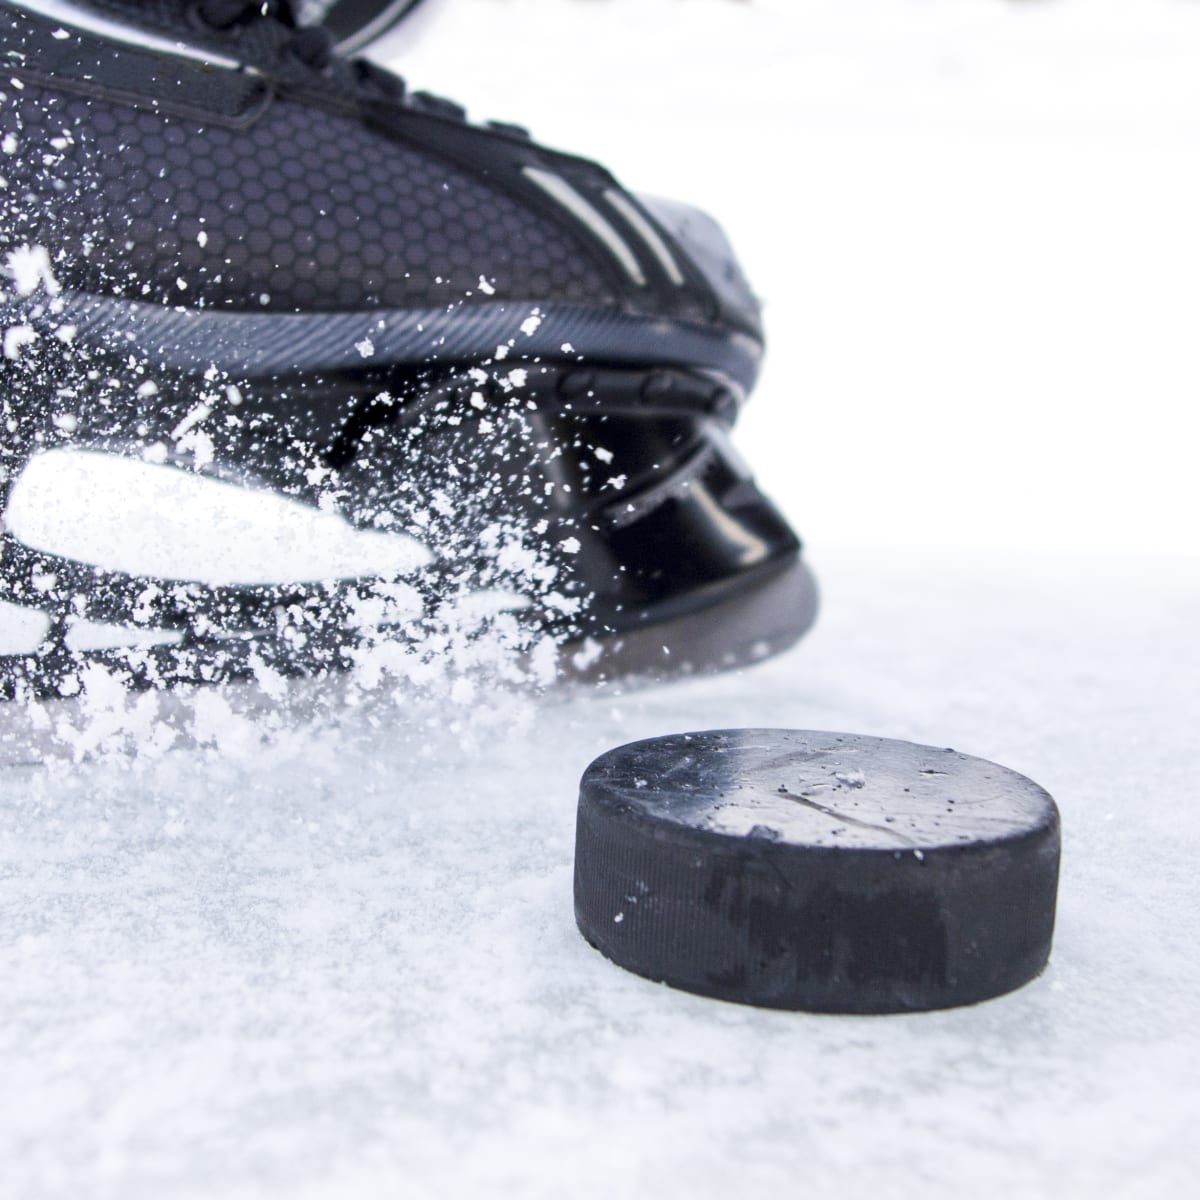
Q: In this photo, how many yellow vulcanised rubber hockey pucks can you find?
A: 0